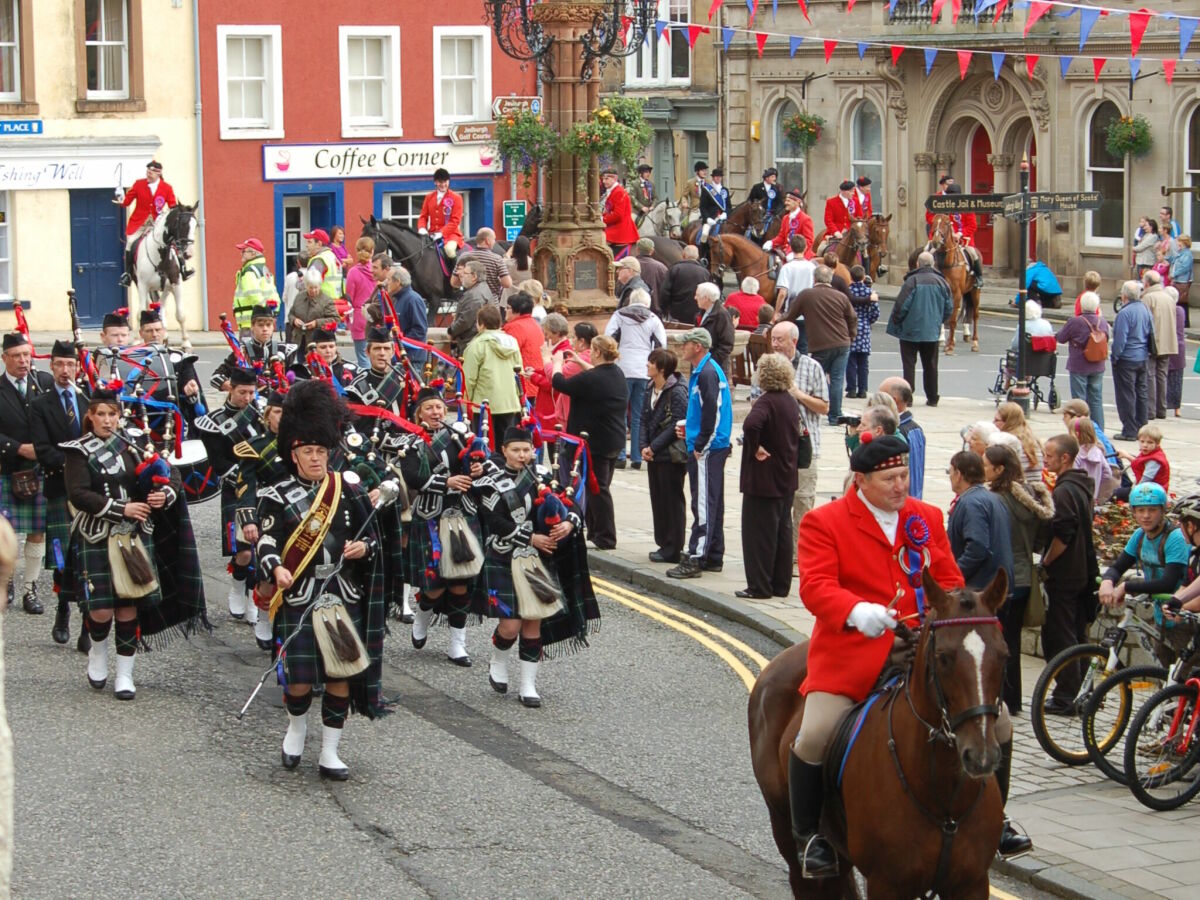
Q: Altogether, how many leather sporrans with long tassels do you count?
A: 4